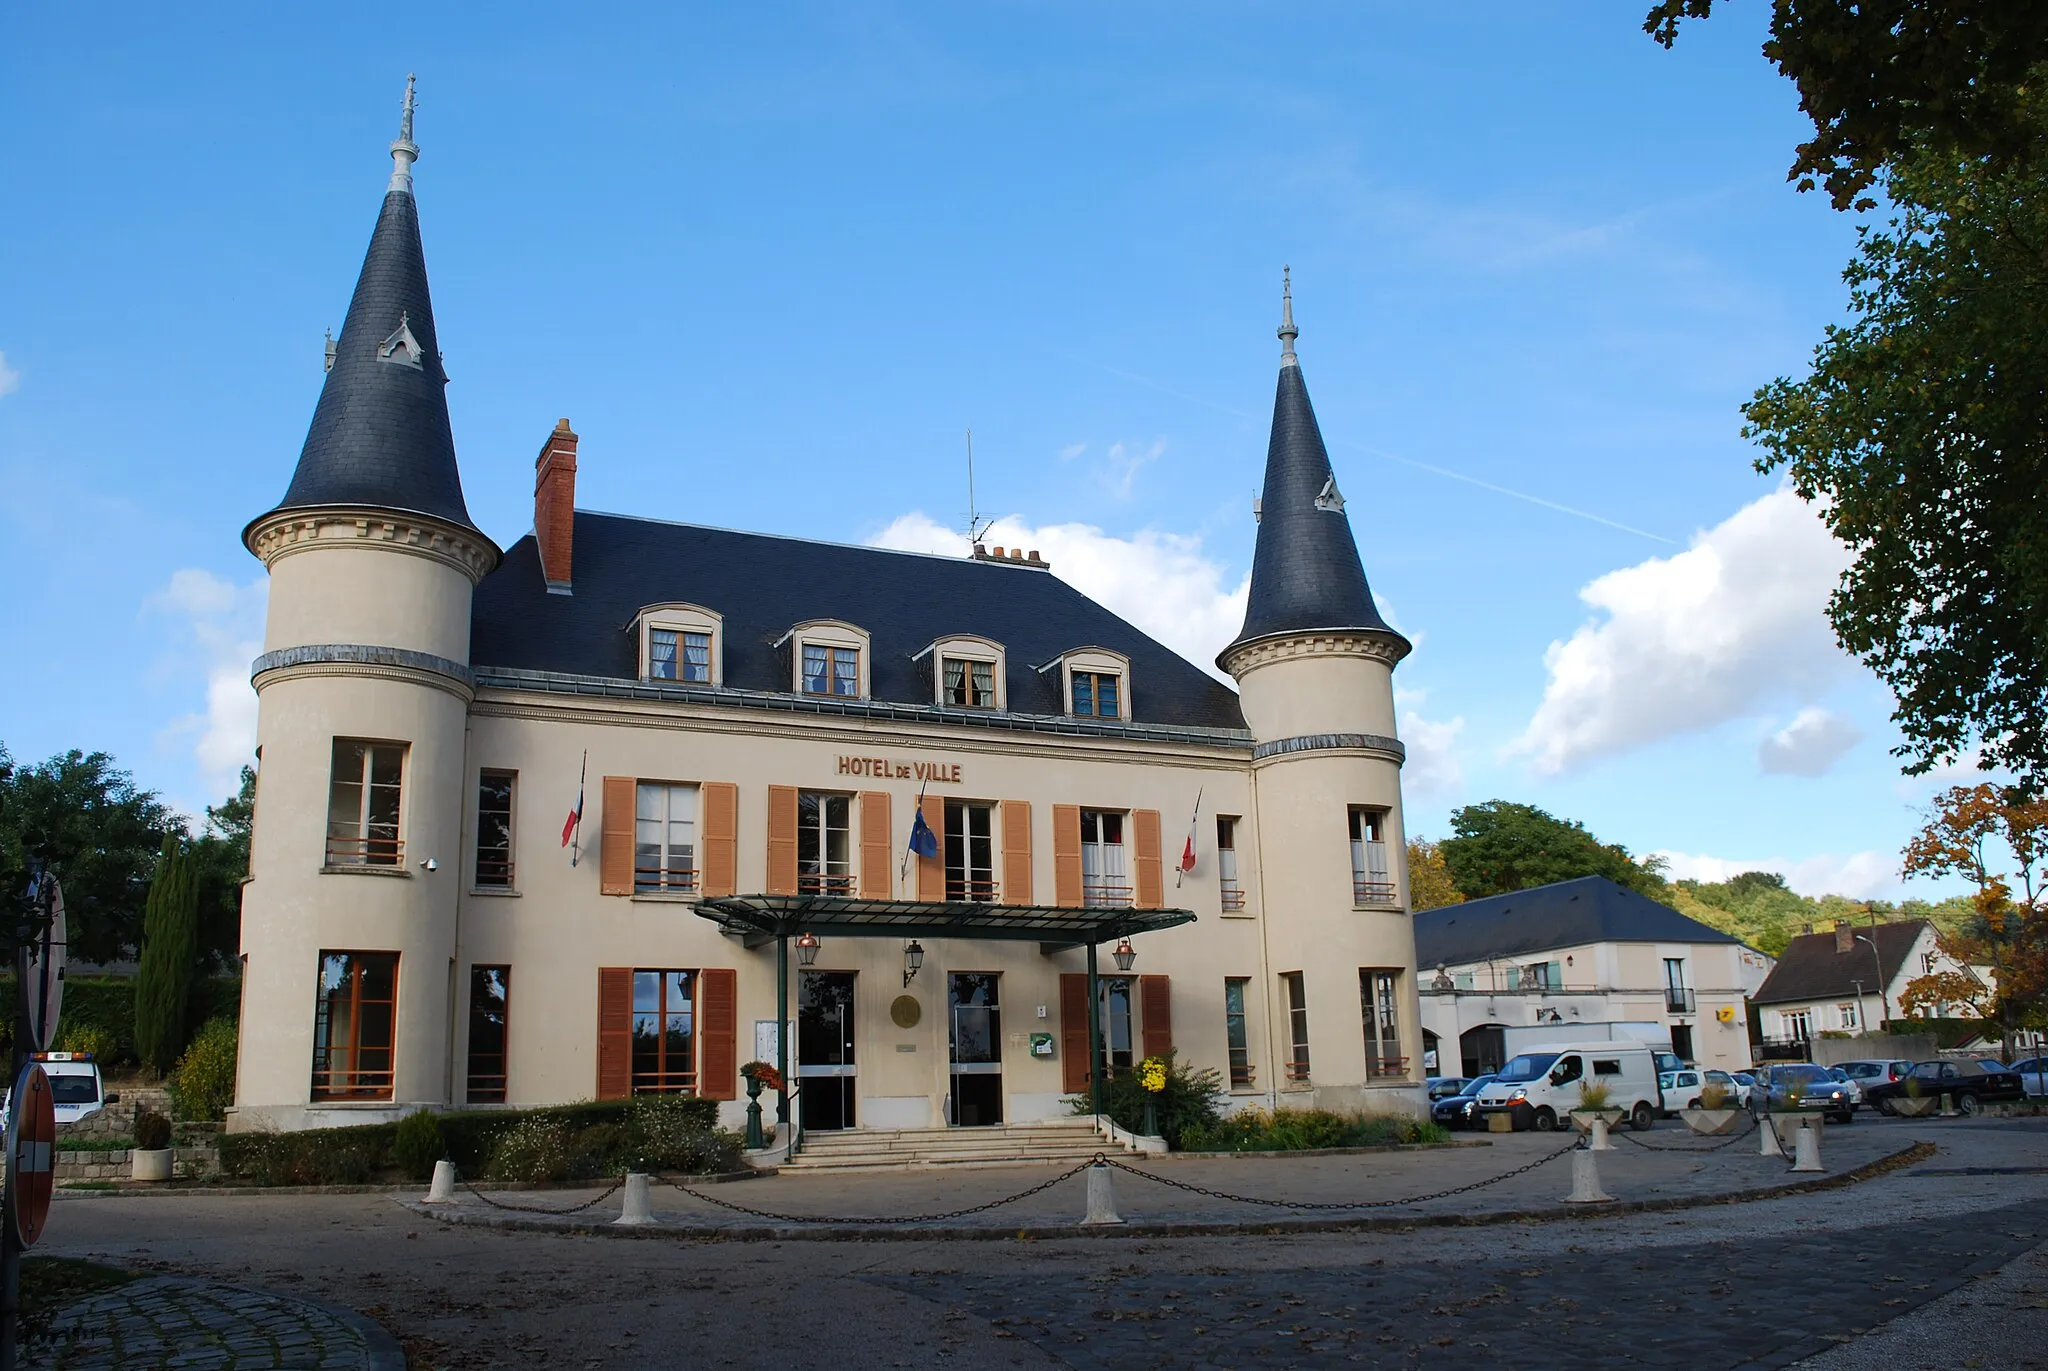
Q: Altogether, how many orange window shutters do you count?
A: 12